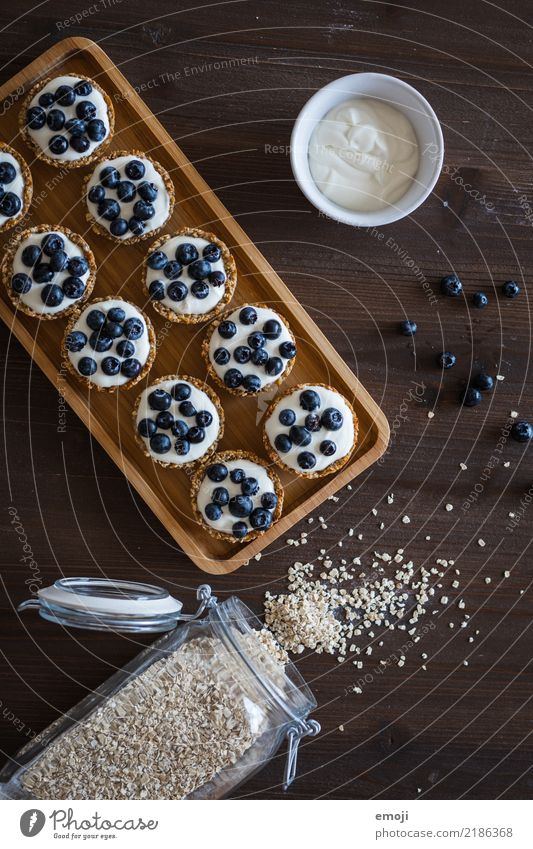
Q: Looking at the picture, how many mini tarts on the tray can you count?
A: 10